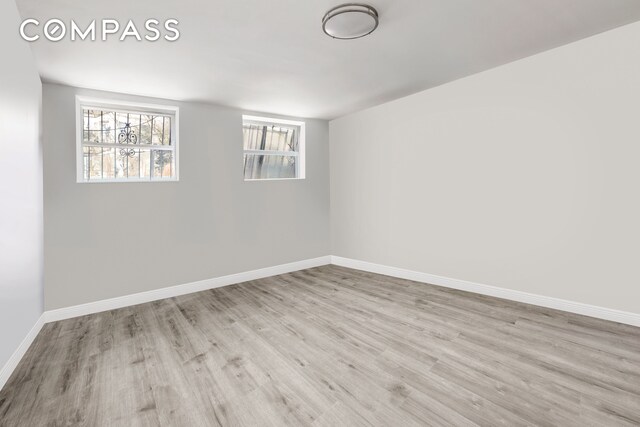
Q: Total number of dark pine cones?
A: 0